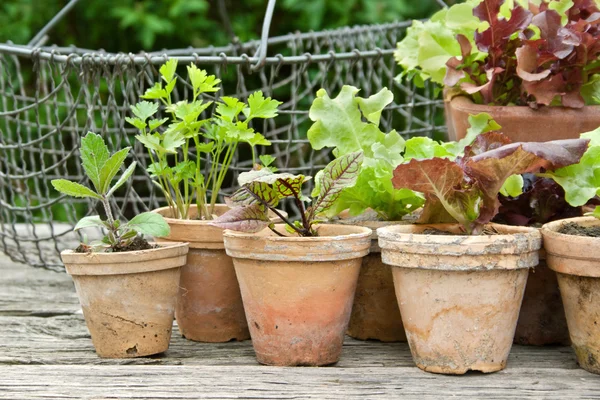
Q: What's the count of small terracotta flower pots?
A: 7